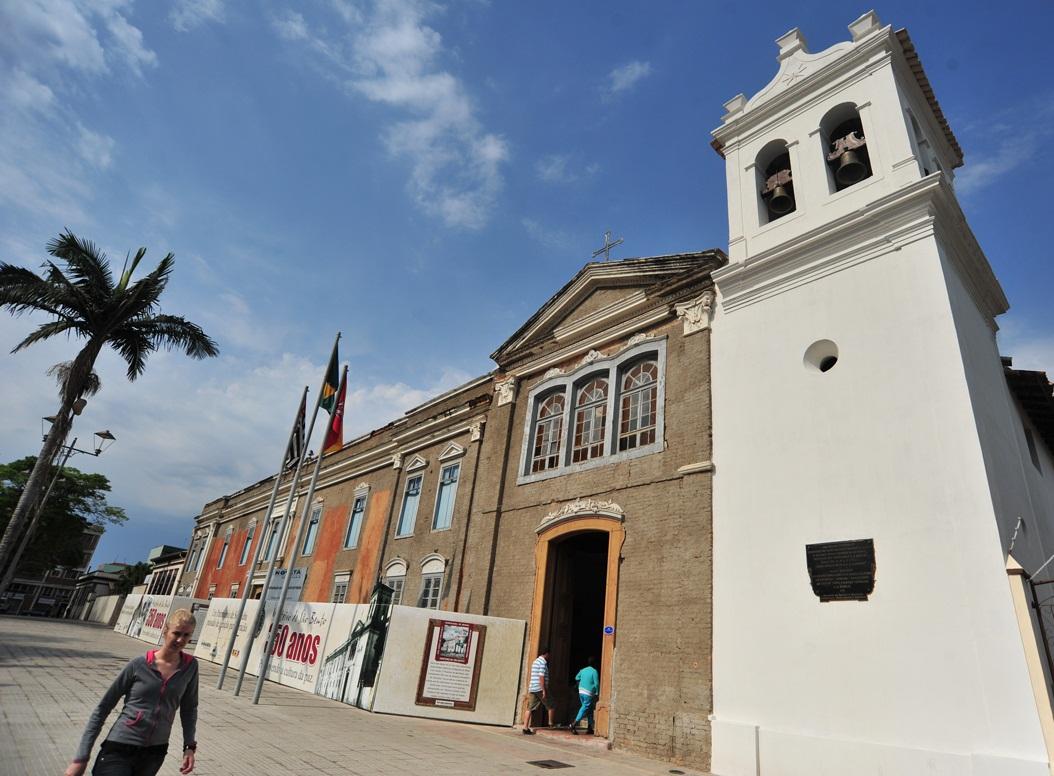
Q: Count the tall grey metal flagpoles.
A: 3